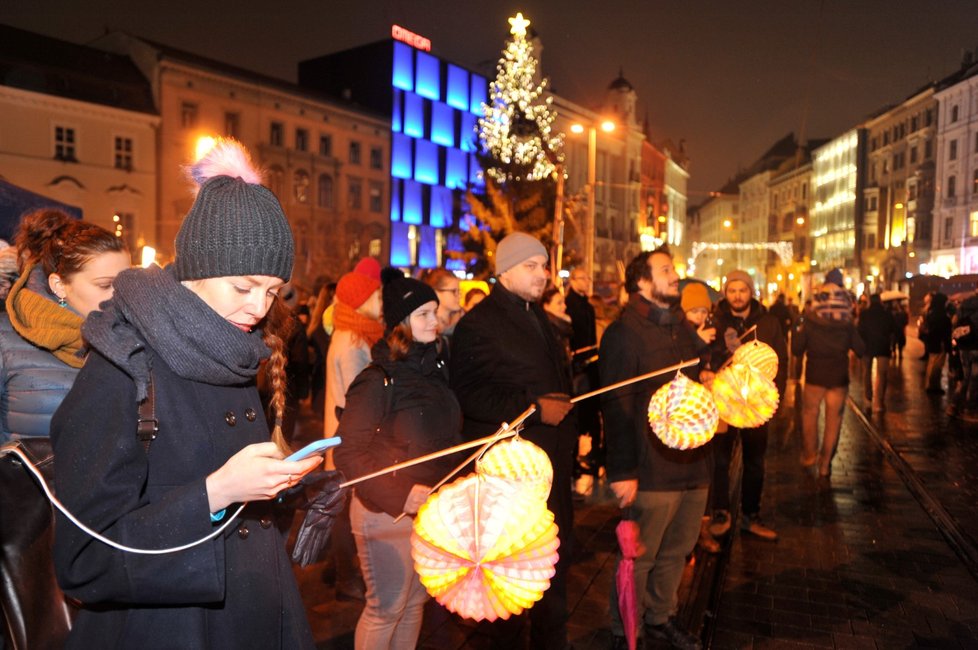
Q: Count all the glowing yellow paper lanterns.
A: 5